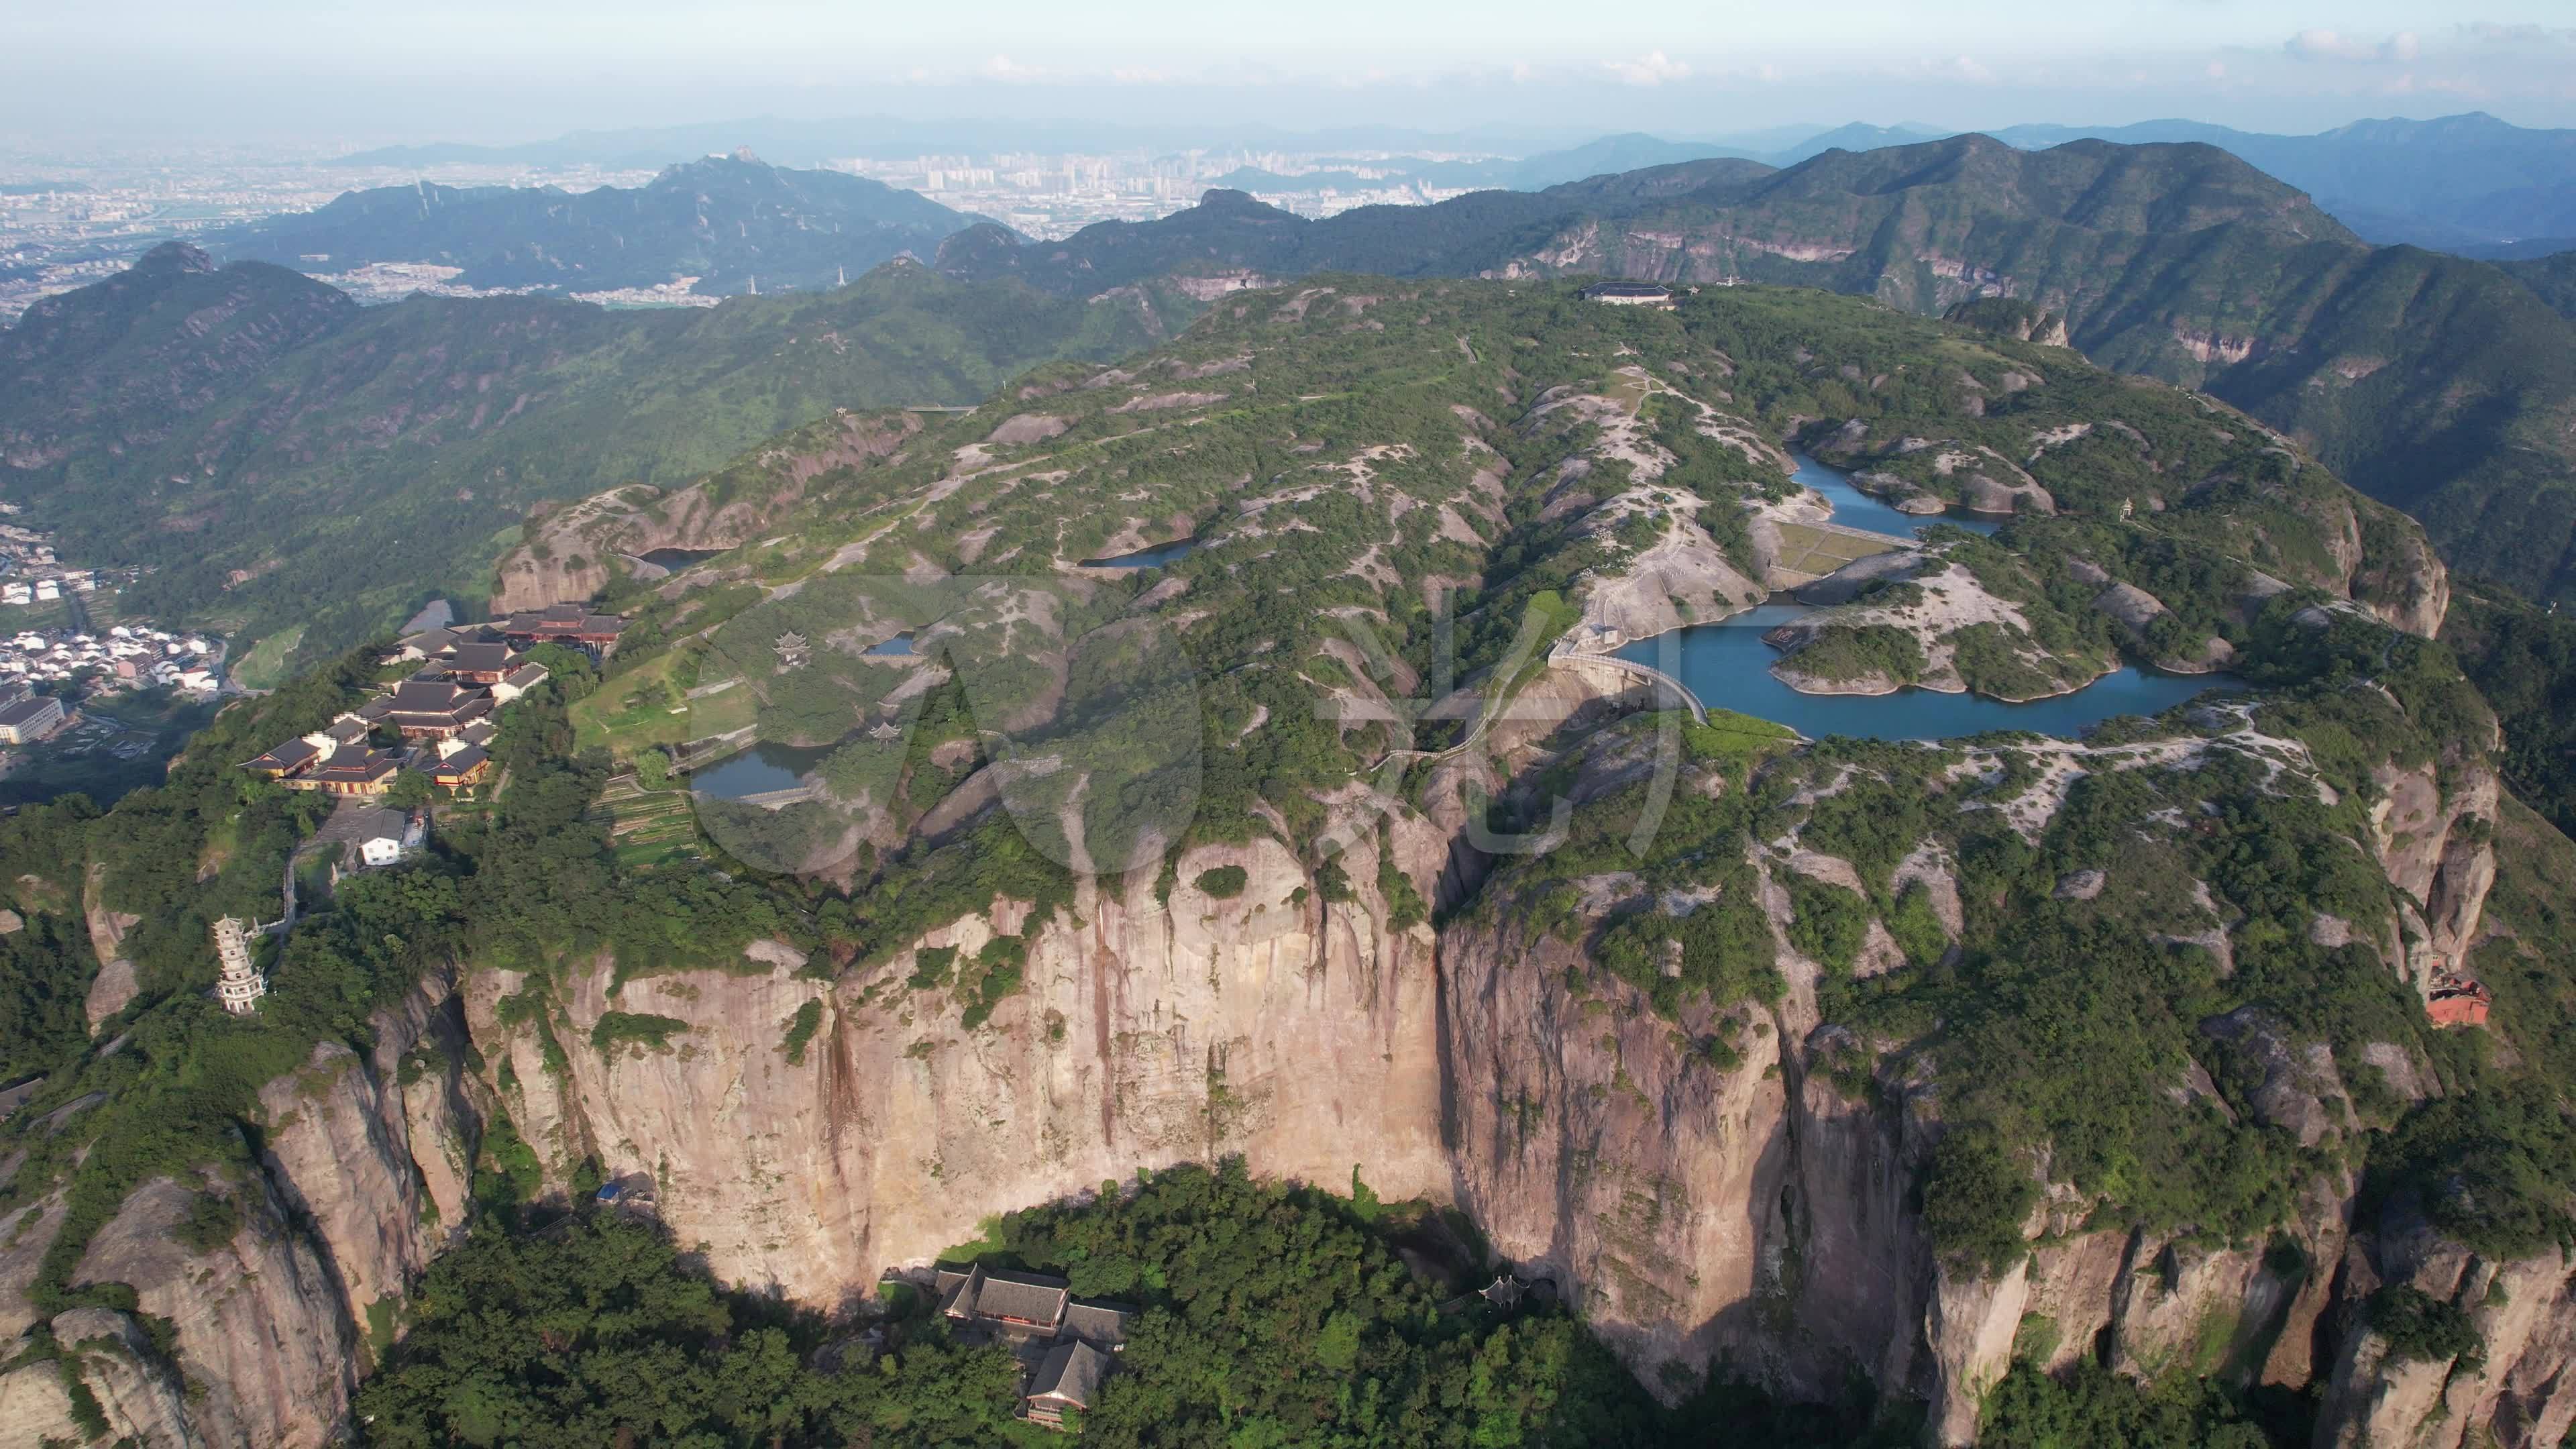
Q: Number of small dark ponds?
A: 4